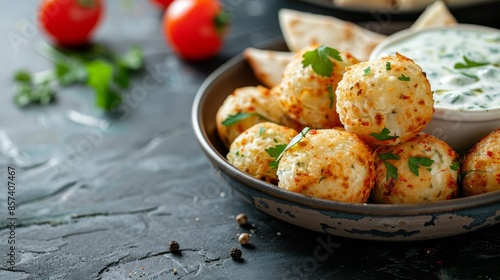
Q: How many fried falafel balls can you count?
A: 7